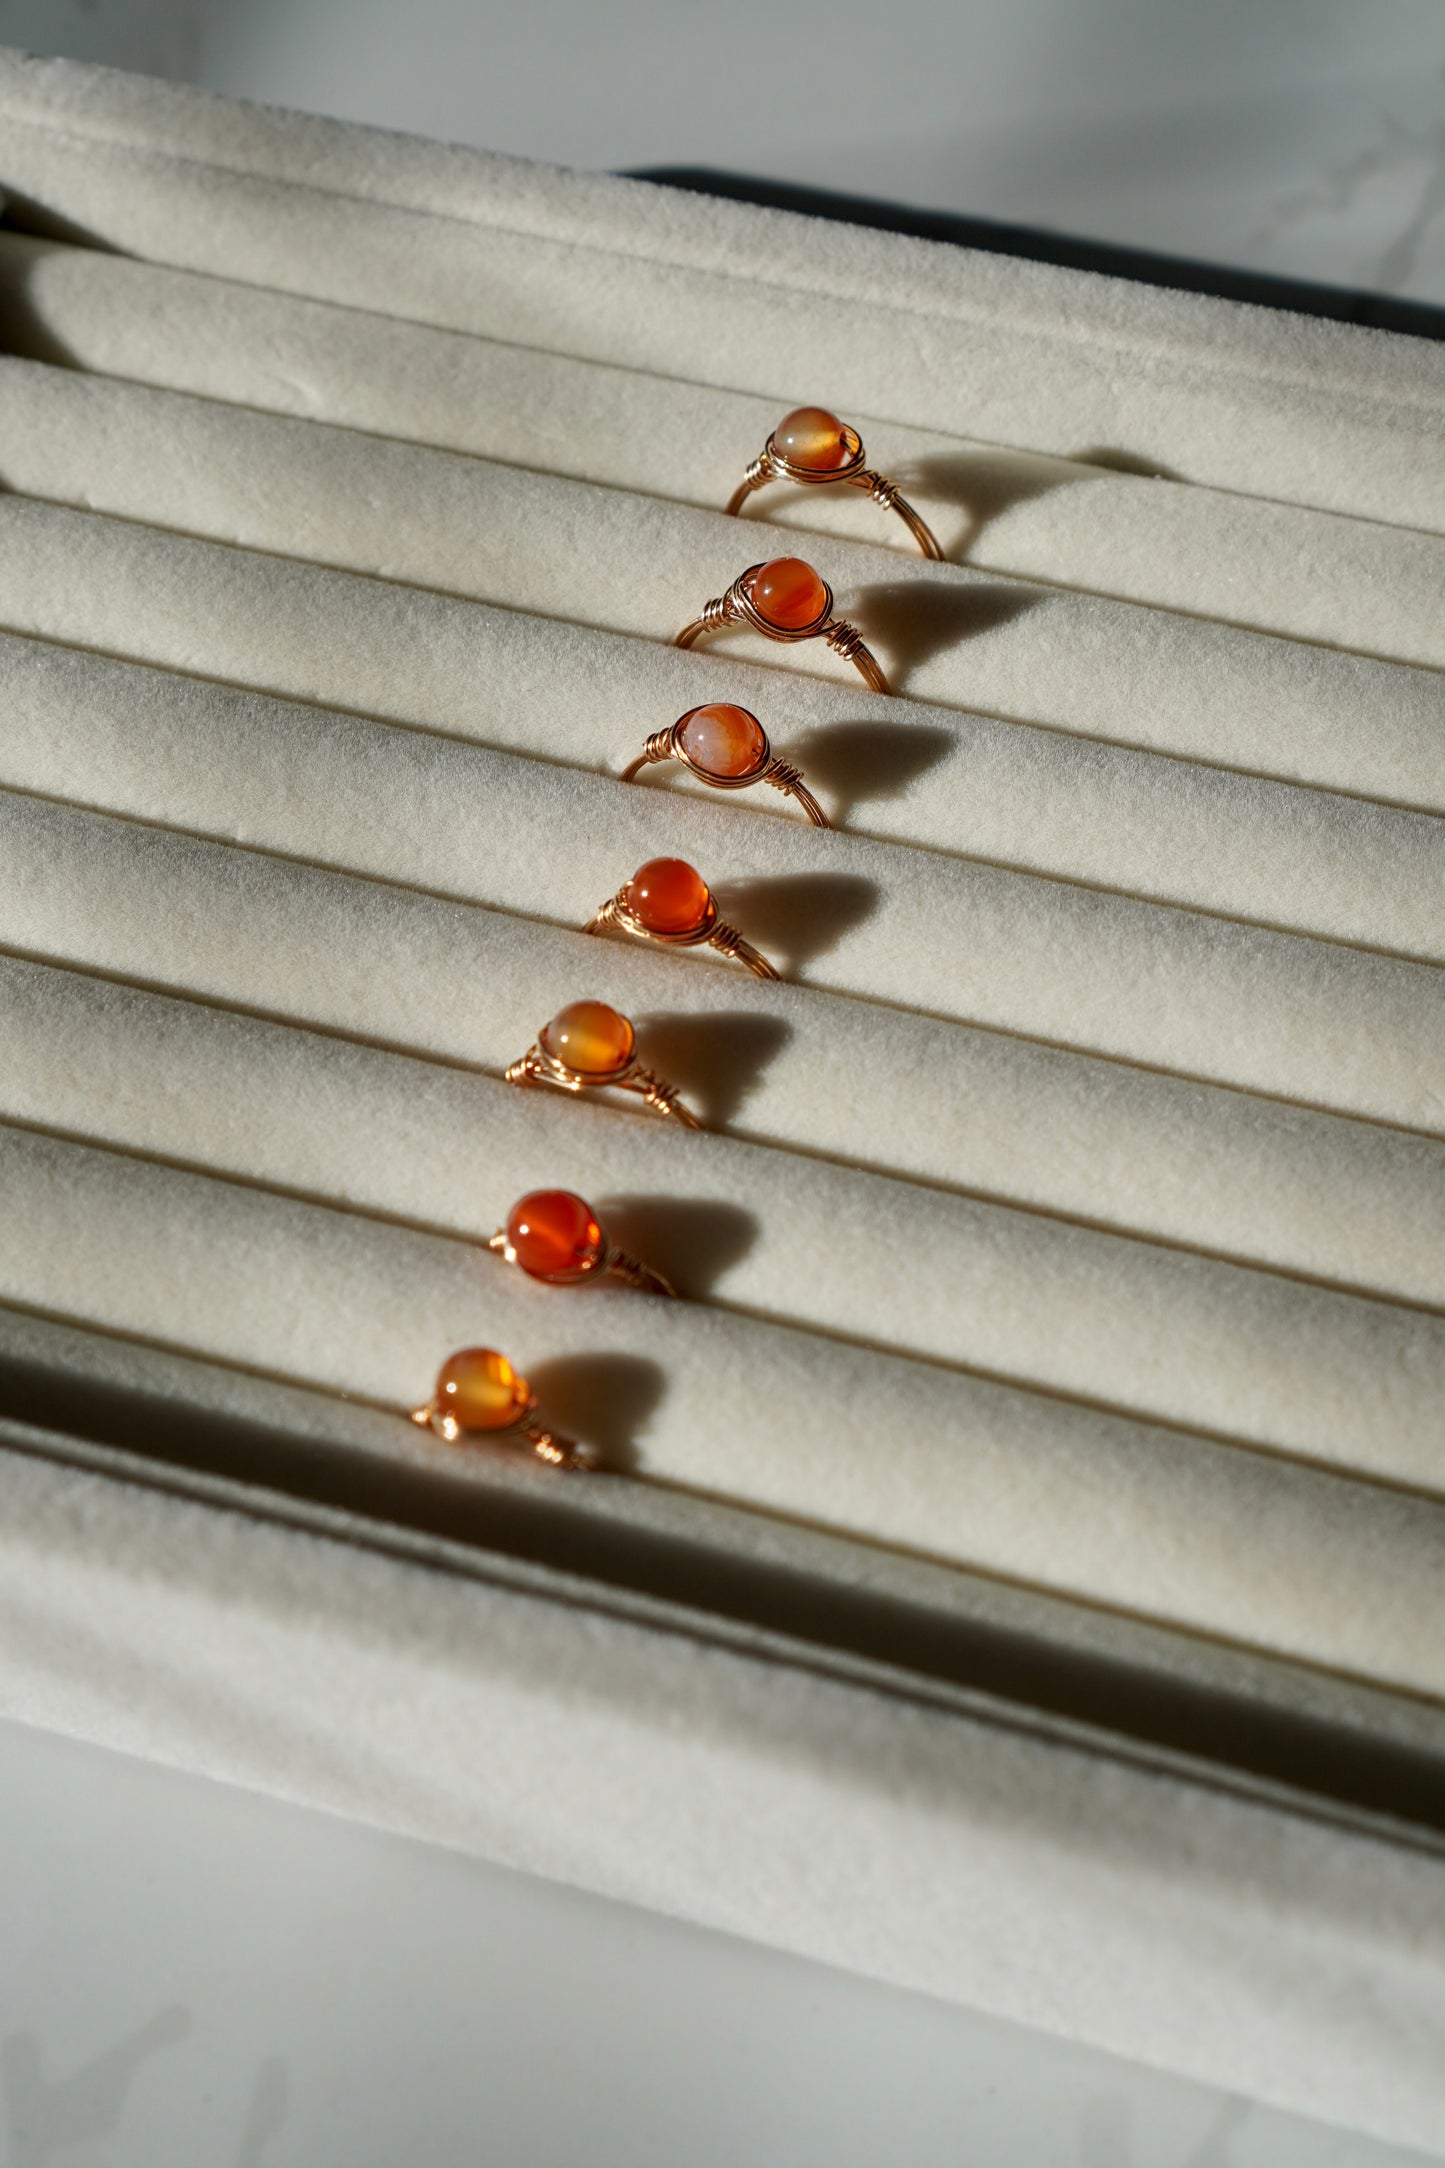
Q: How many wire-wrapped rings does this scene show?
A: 7